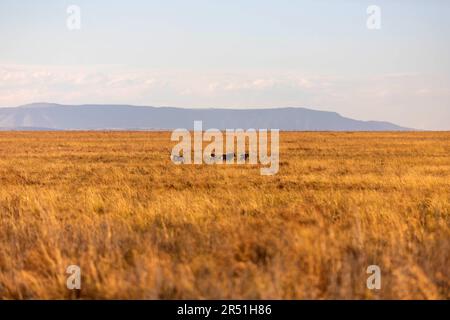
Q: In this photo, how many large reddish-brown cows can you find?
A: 0